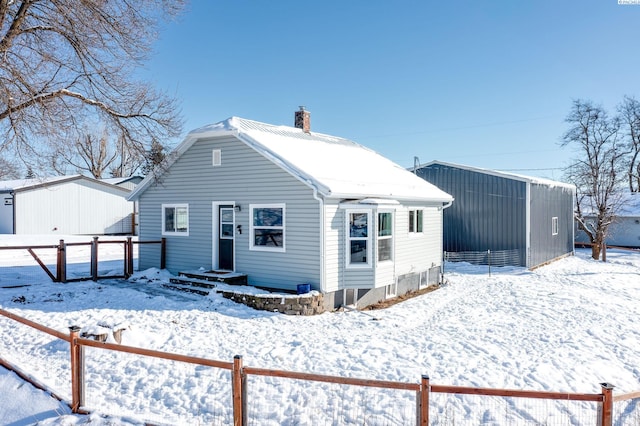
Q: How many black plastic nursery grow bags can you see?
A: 0